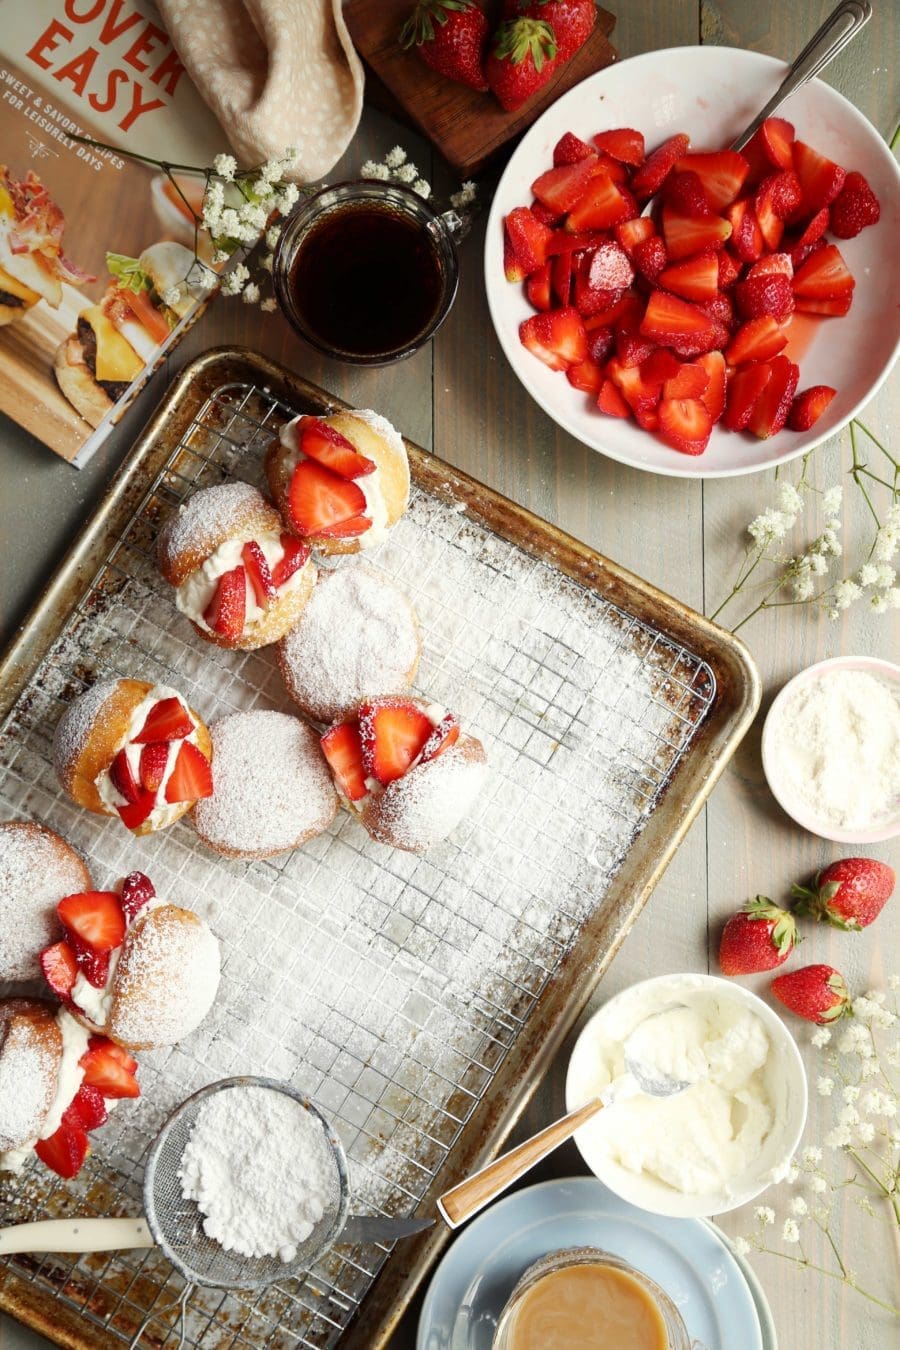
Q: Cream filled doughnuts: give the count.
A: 6